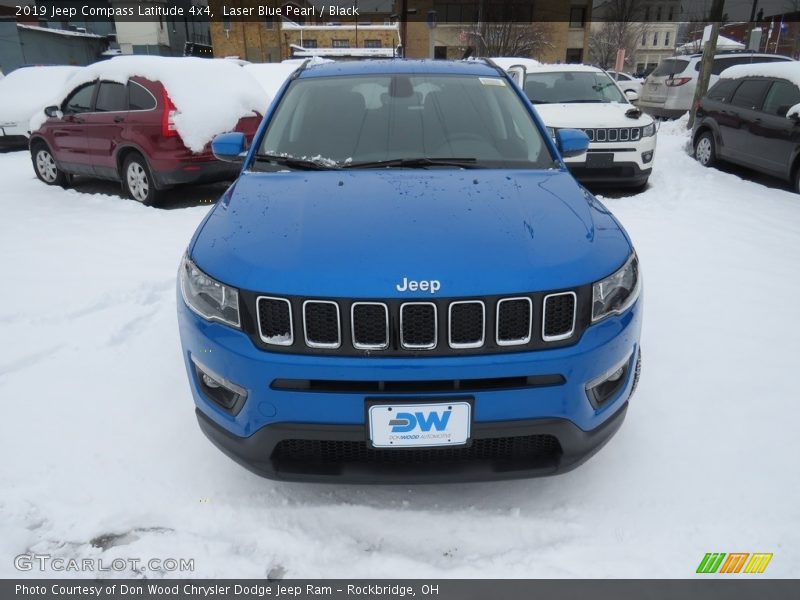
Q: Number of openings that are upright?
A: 7